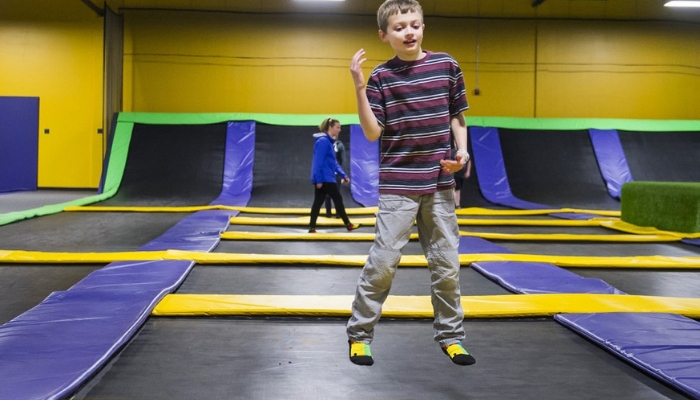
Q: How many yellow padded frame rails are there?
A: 5